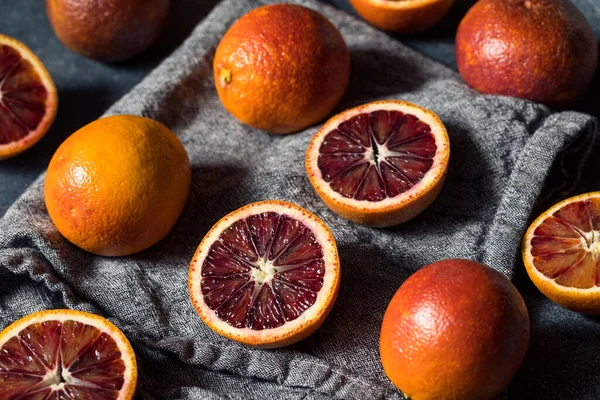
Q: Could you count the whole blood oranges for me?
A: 5